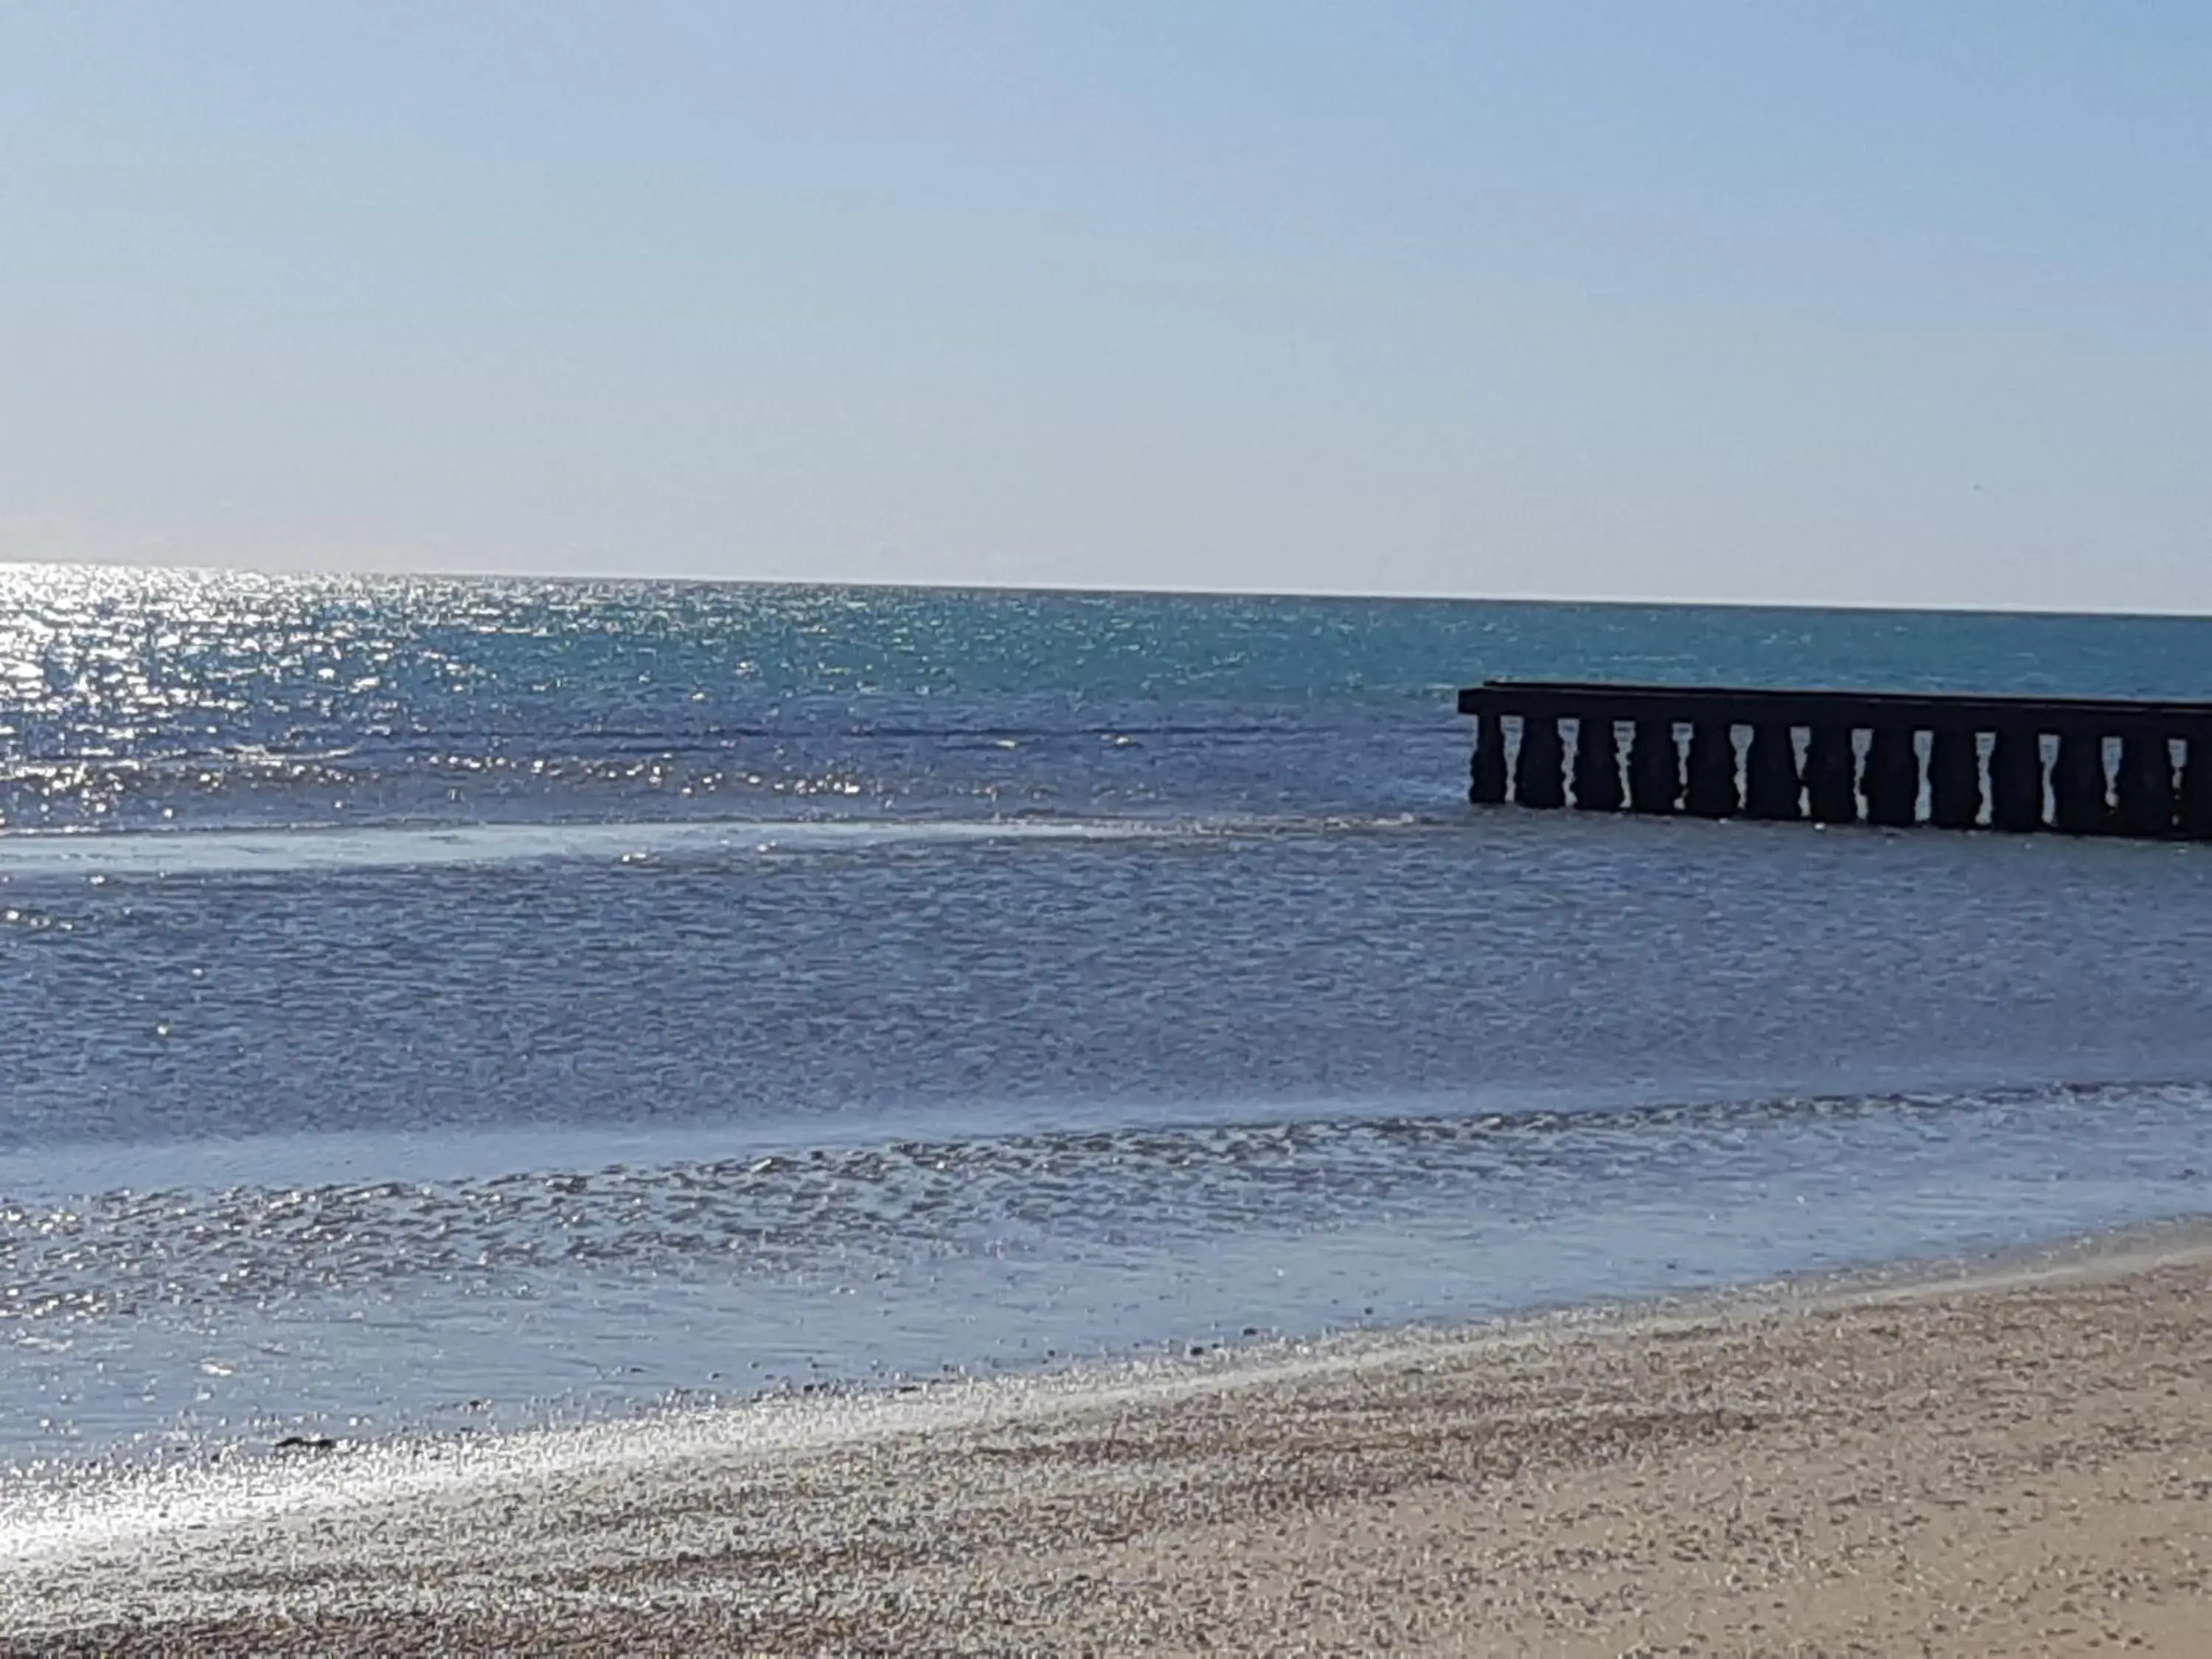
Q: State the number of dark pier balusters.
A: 13